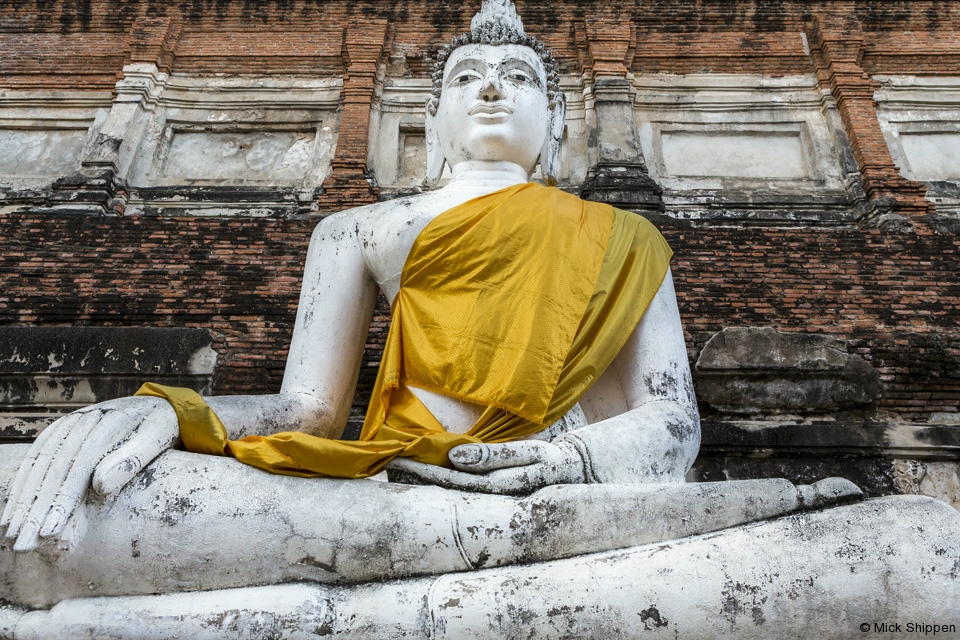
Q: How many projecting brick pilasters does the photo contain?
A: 4